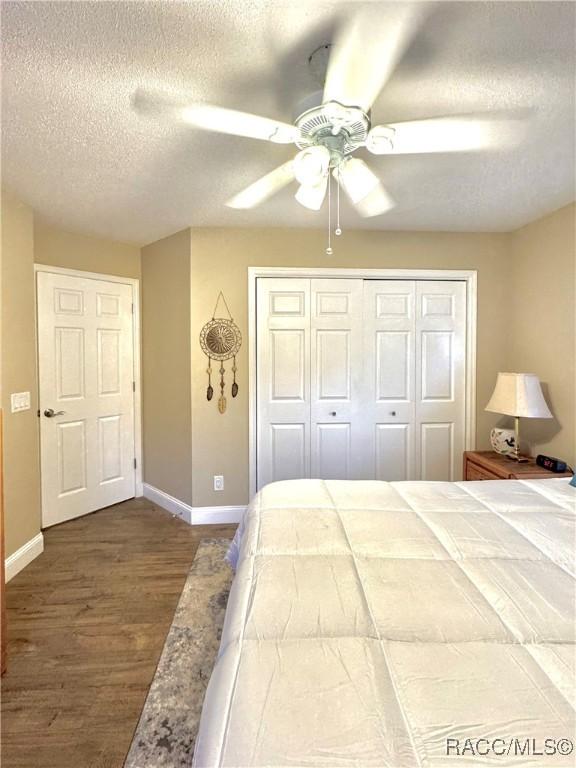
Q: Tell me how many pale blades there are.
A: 5